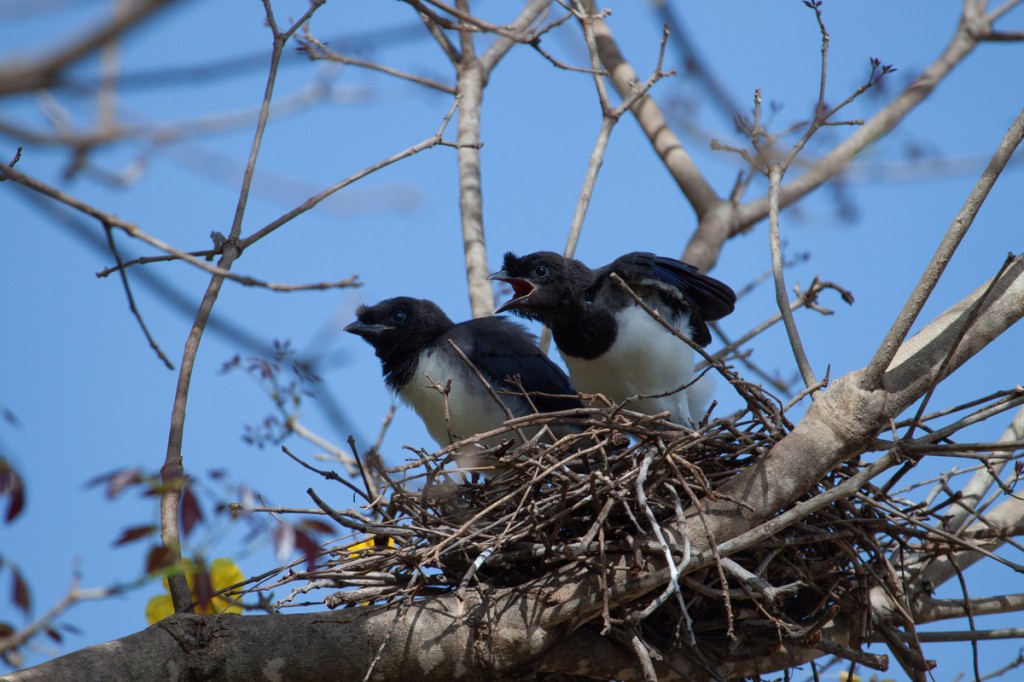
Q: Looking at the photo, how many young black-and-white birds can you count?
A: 2